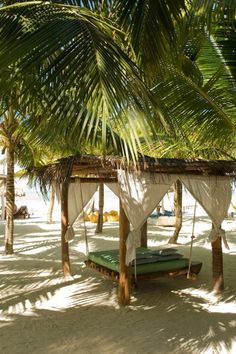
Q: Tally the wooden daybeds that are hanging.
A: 1